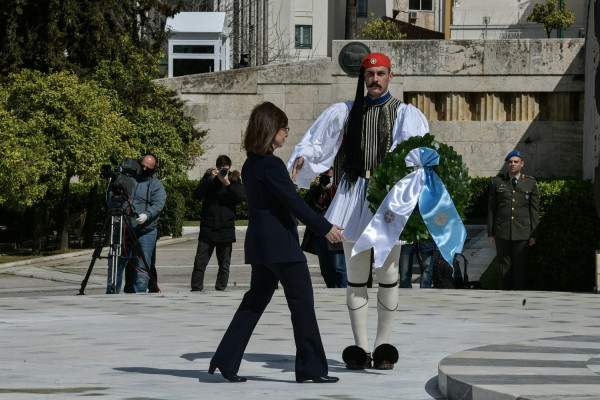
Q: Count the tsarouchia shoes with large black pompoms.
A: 2